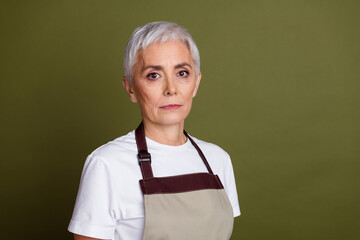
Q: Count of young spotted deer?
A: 0